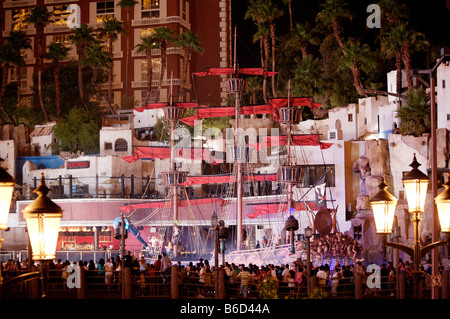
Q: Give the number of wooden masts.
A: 3